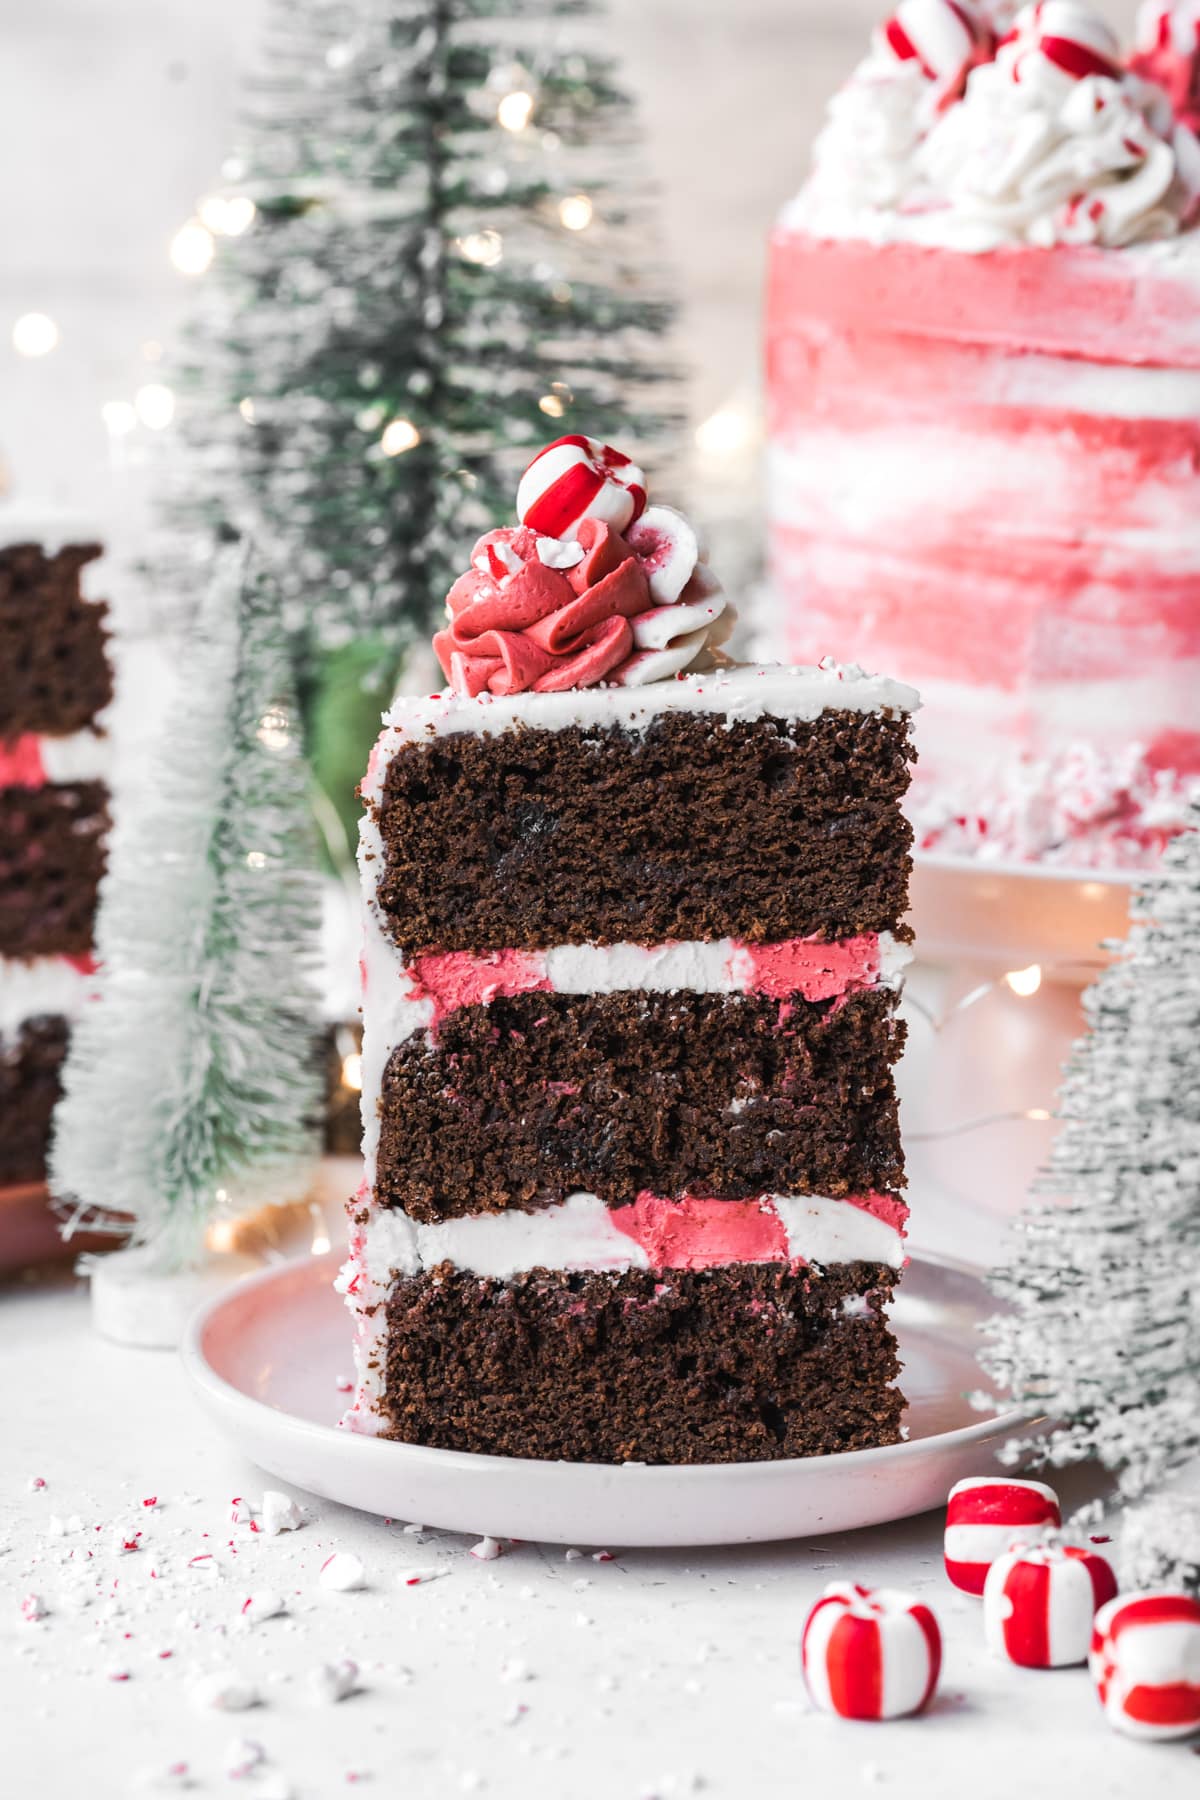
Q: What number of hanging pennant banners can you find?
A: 0